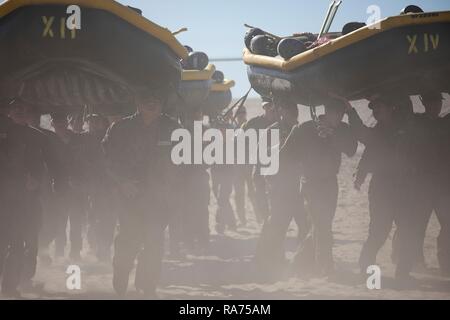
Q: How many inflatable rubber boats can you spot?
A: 4